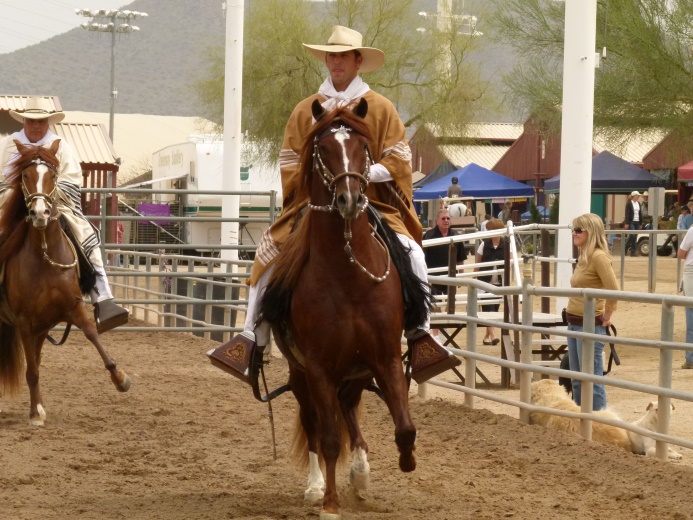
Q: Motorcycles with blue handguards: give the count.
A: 0